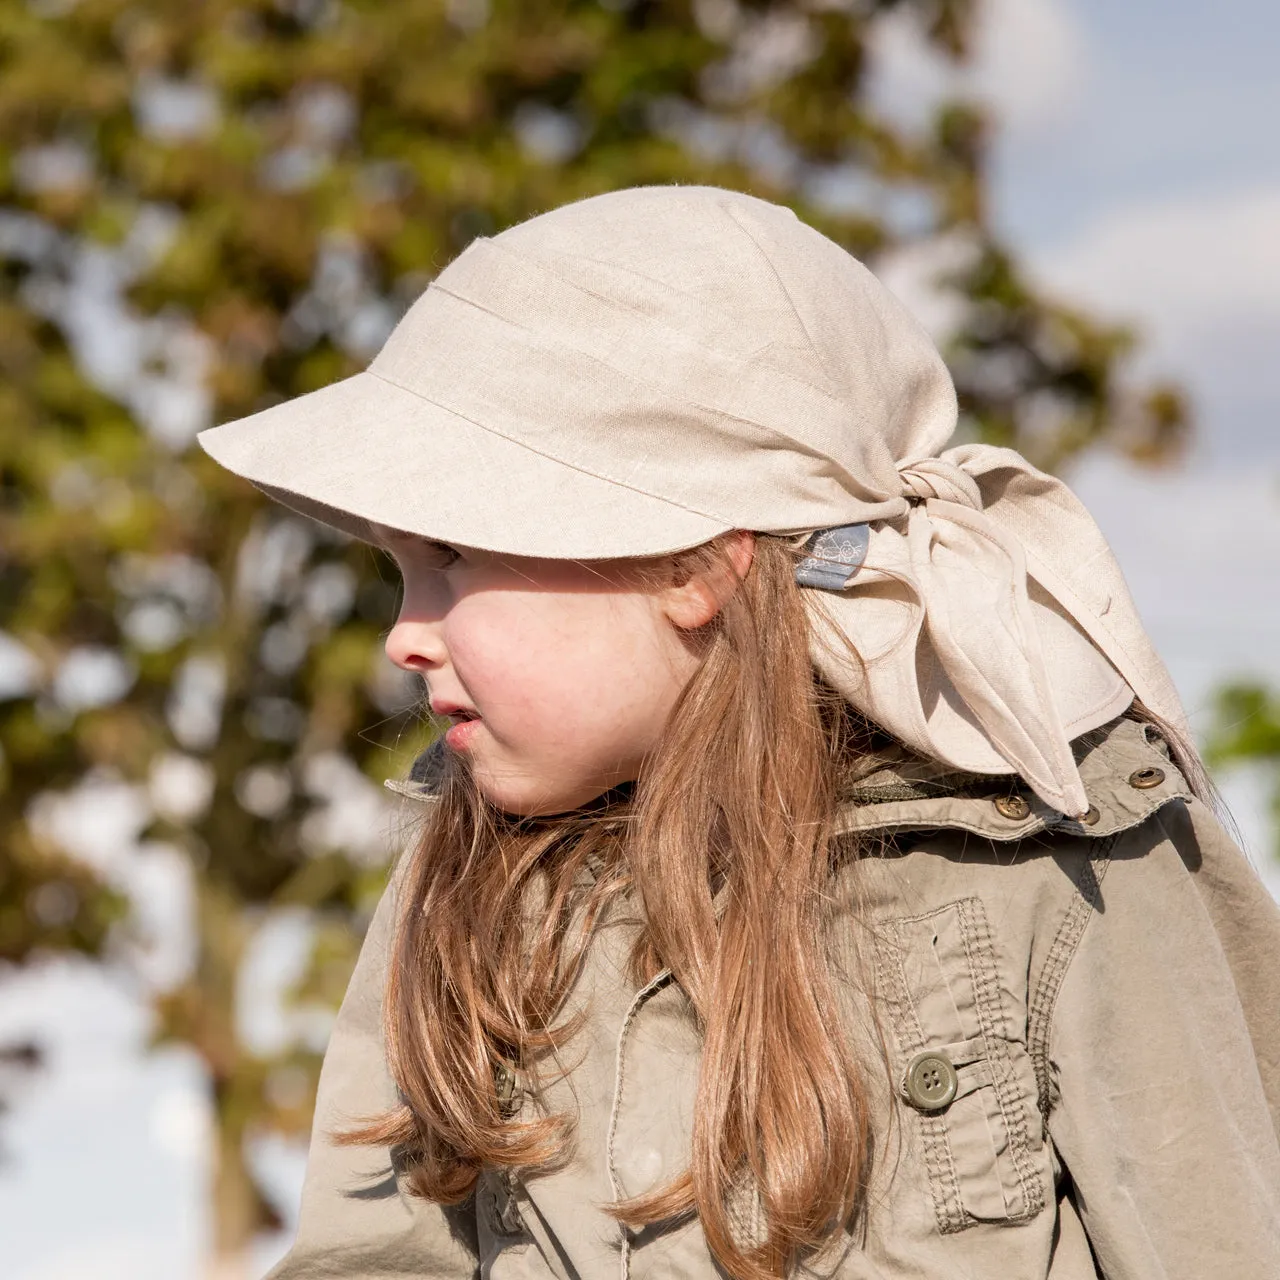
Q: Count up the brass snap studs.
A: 3